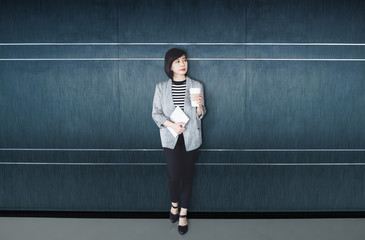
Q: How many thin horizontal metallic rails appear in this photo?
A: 4